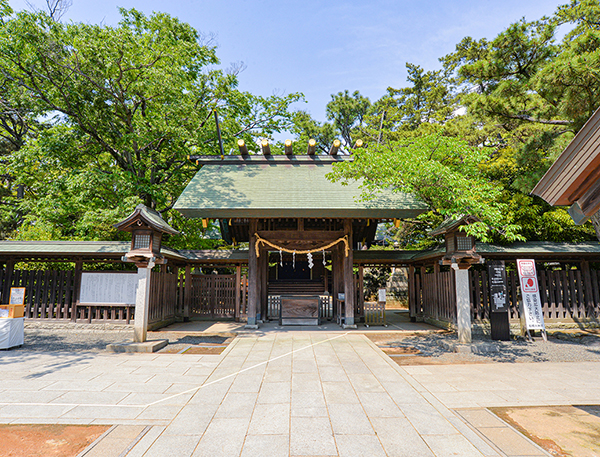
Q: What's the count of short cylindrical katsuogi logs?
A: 6